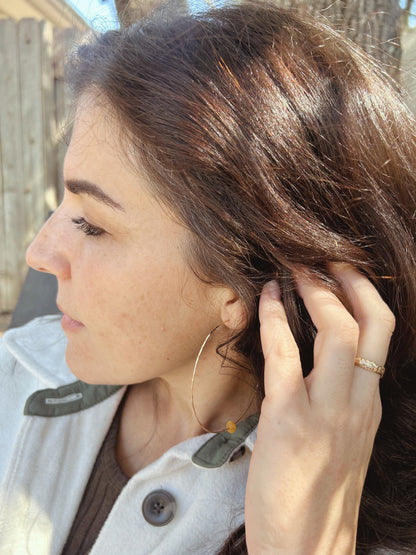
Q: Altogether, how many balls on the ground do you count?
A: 0